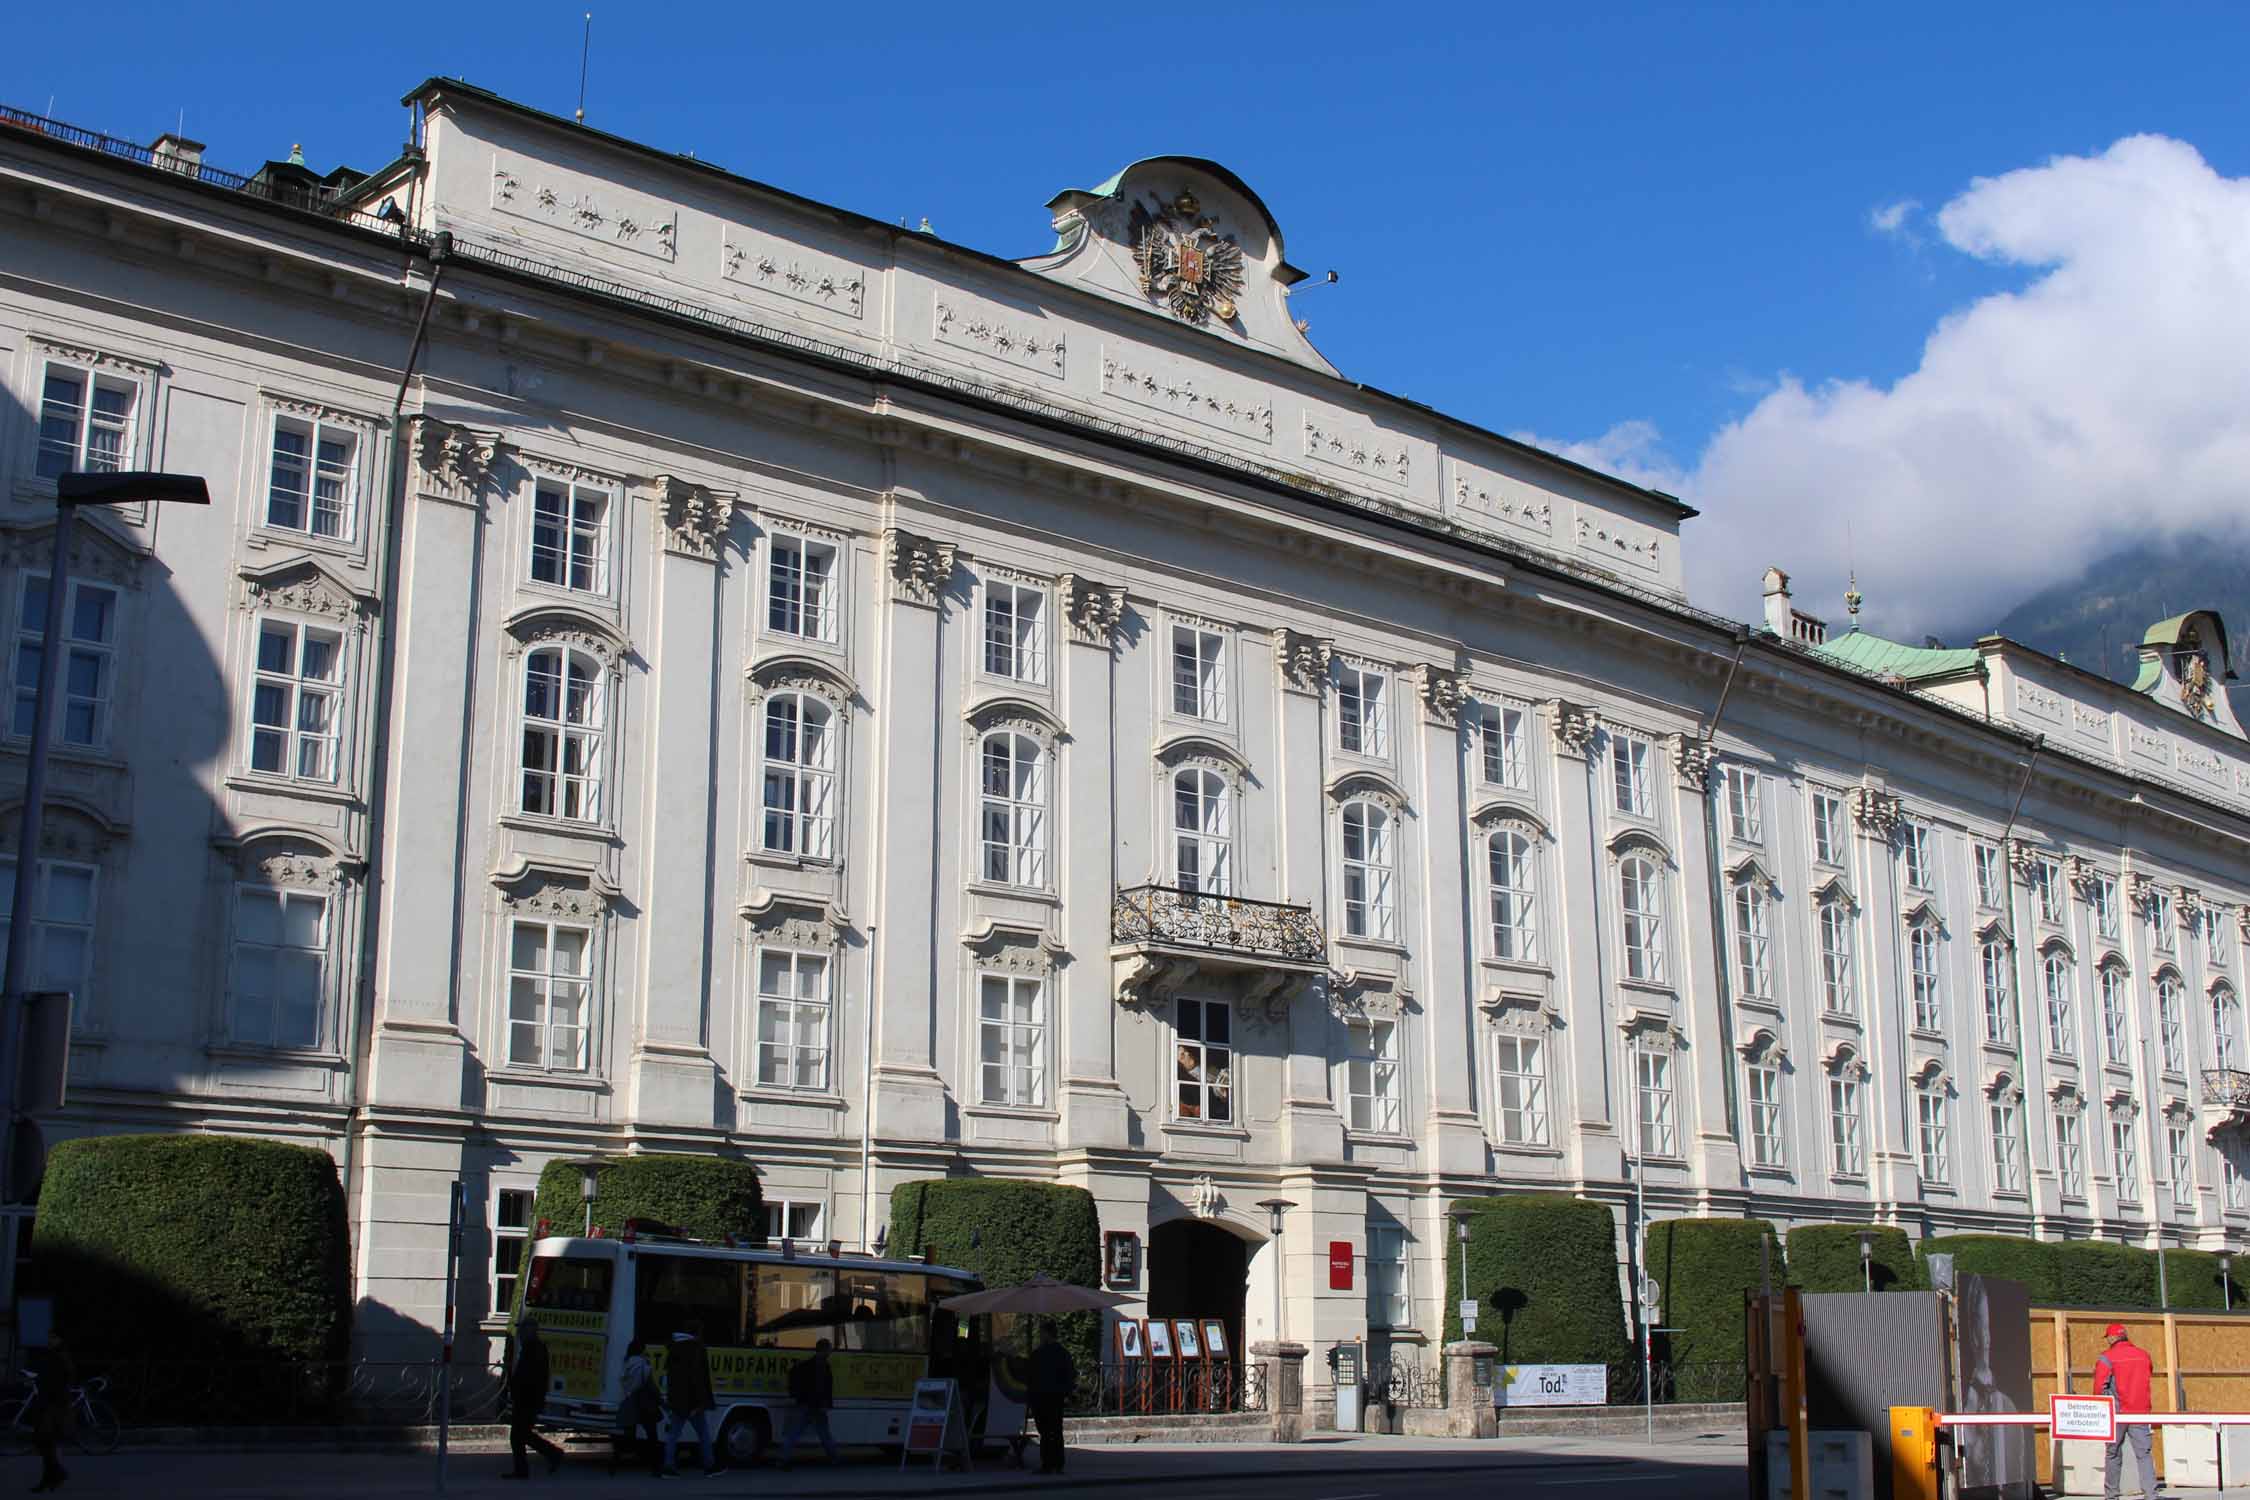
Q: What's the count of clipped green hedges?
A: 9